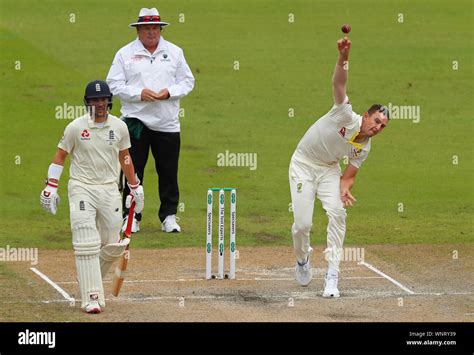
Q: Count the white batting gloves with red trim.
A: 2